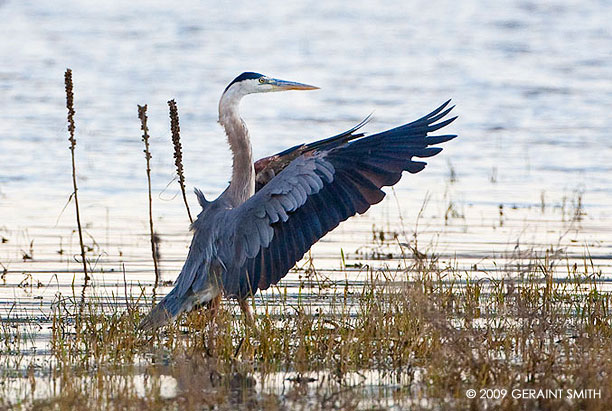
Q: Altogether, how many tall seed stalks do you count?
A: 3